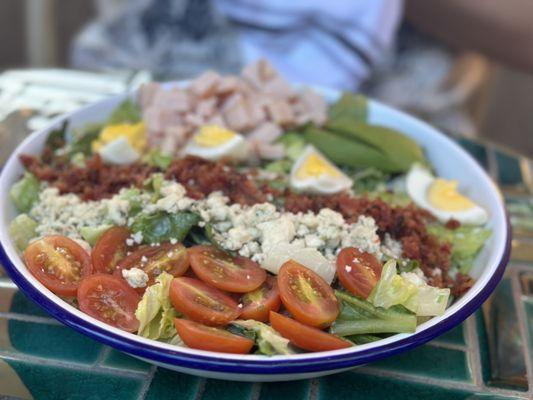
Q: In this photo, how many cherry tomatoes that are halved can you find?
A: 11